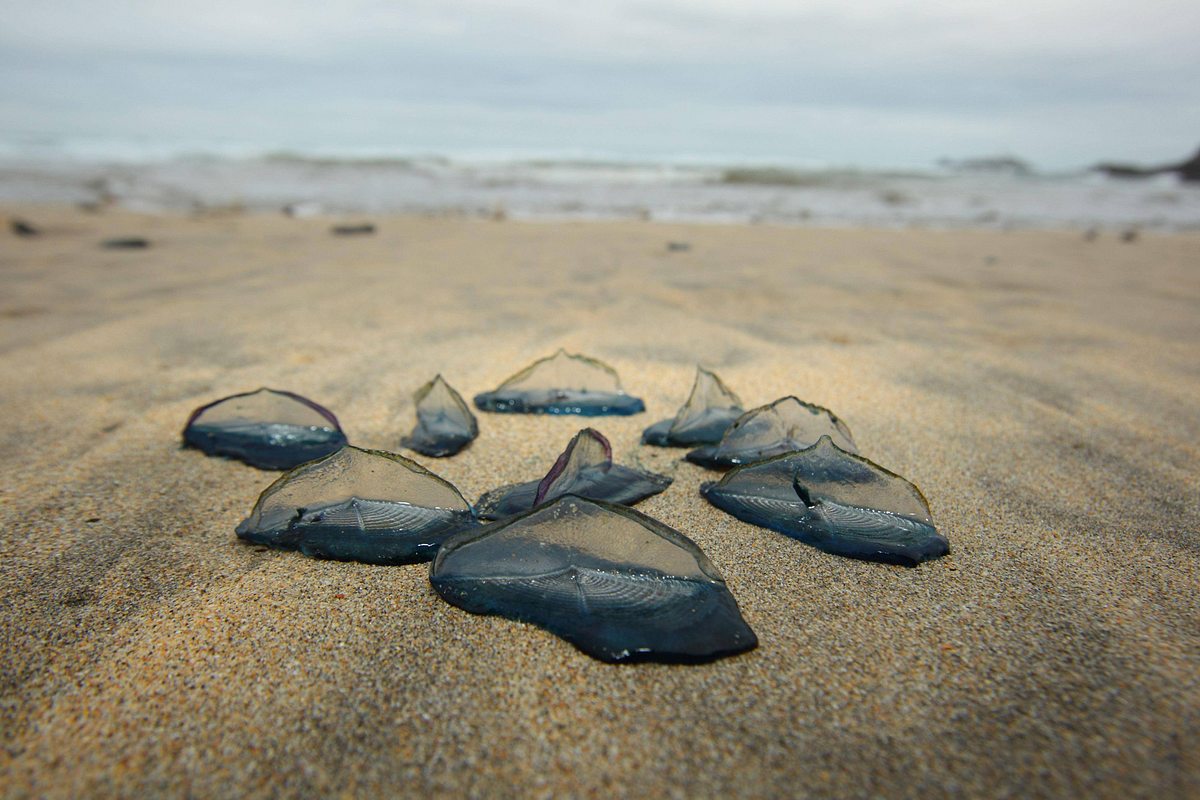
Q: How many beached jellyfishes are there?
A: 9